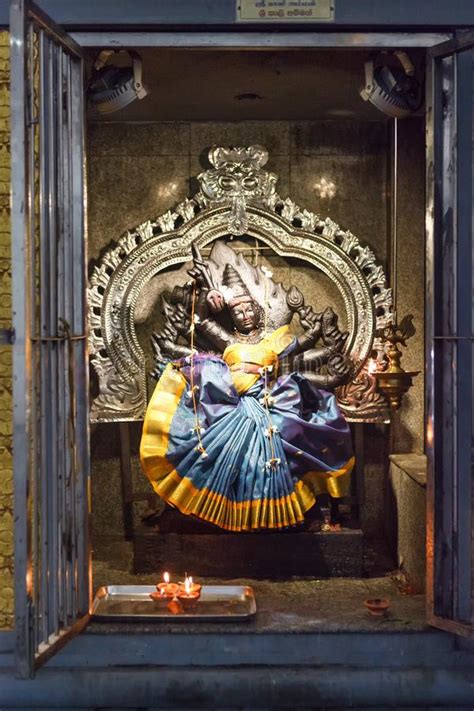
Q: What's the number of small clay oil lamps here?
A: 5